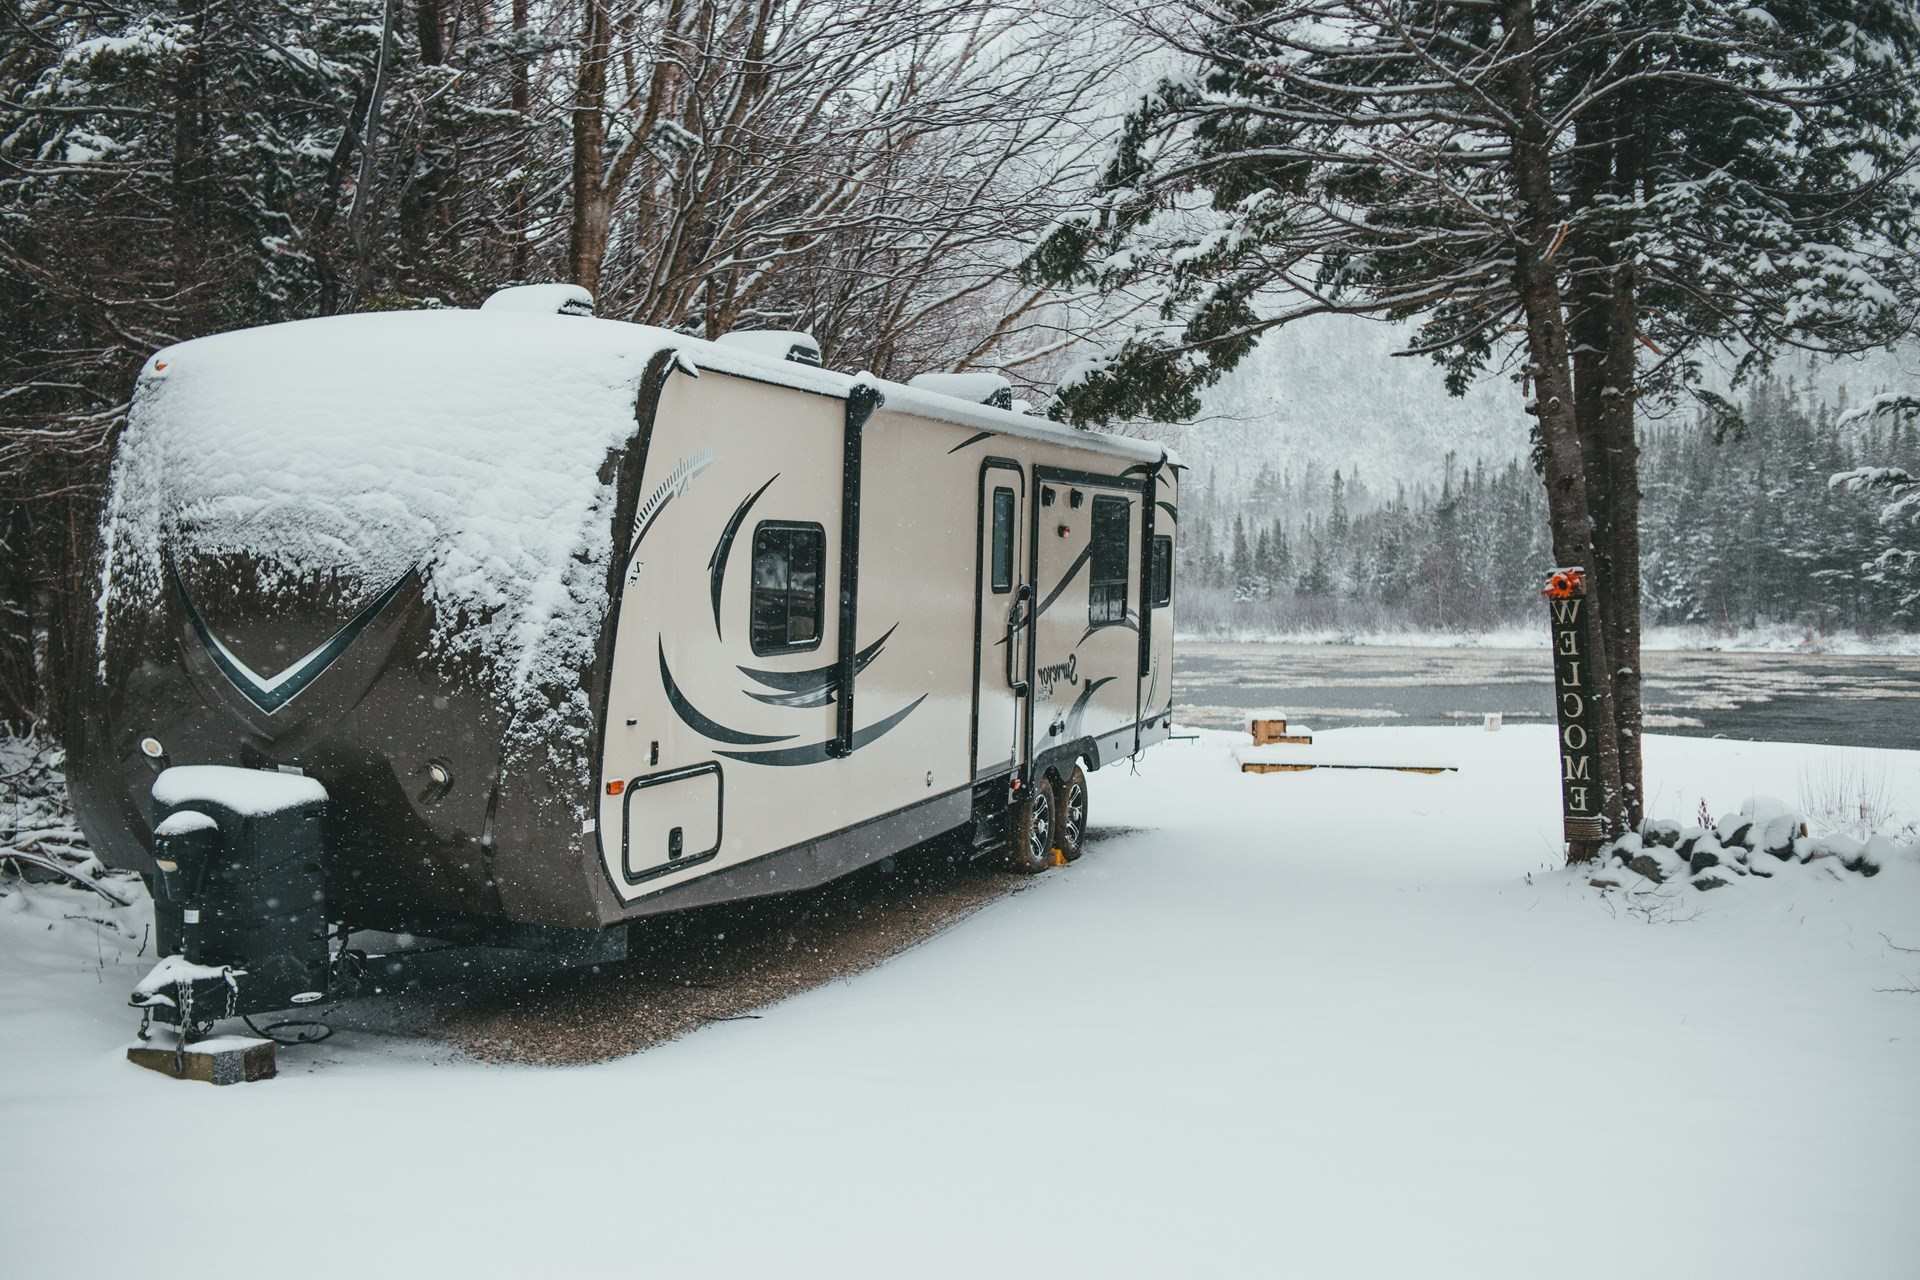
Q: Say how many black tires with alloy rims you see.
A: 2